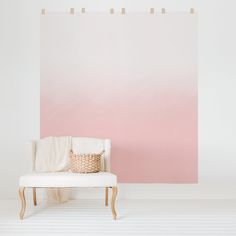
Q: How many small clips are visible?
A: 8